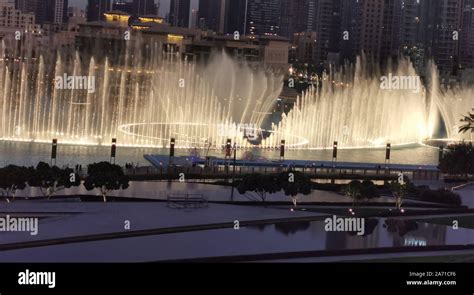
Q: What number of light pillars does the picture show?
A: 7